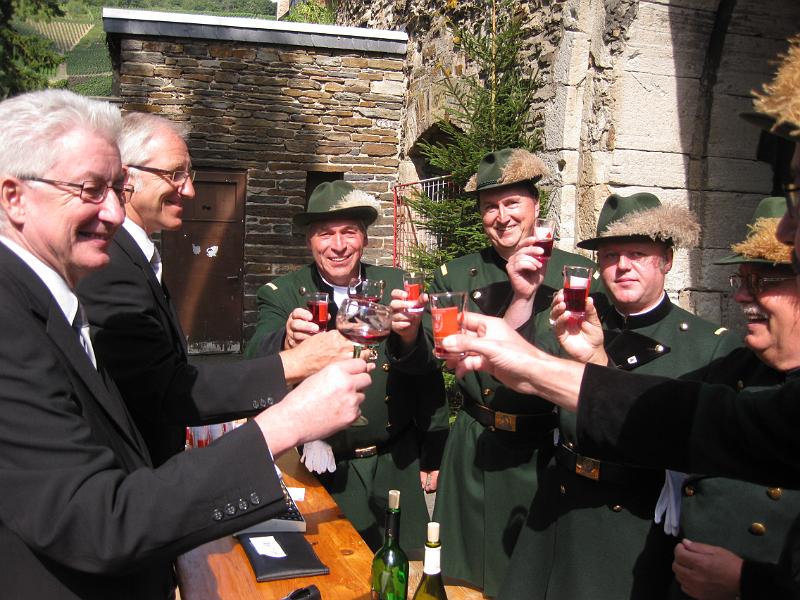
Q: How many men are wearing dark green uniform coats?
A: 5